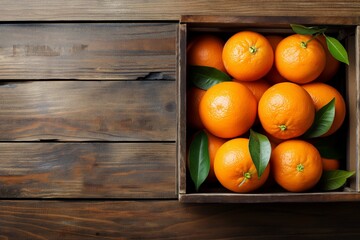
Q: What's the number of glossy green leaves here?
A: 7